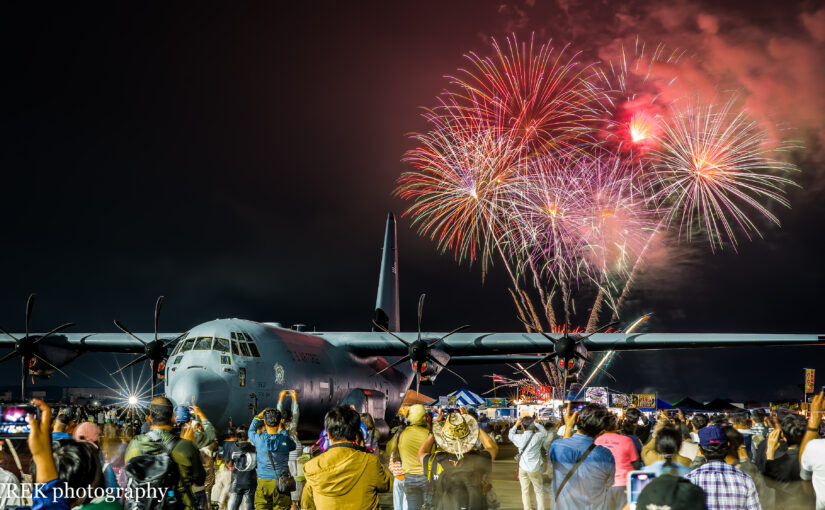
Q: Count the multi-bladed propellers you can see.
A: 4